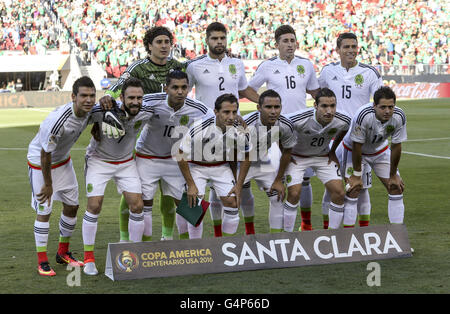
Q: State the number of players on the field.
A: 11